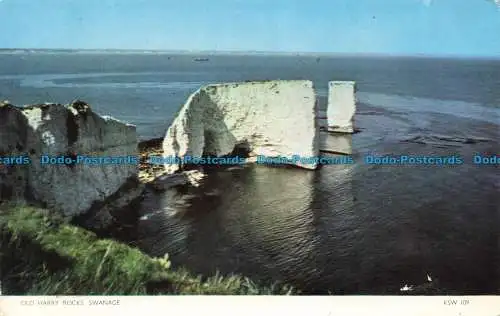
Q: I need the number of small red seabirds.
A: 0